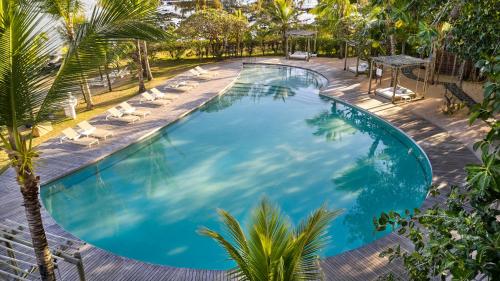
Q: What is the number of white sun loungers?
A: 10